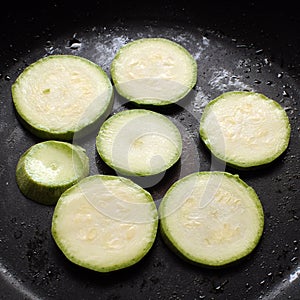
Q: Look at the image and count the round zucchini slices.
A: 7